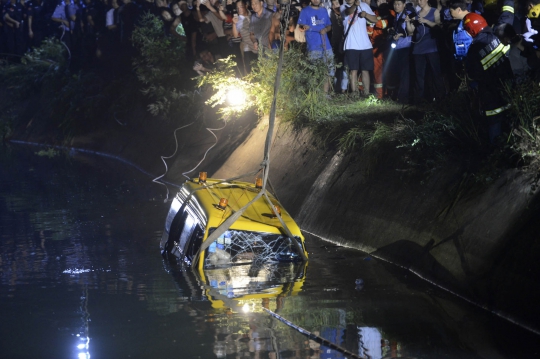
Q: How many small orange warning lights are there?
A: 4